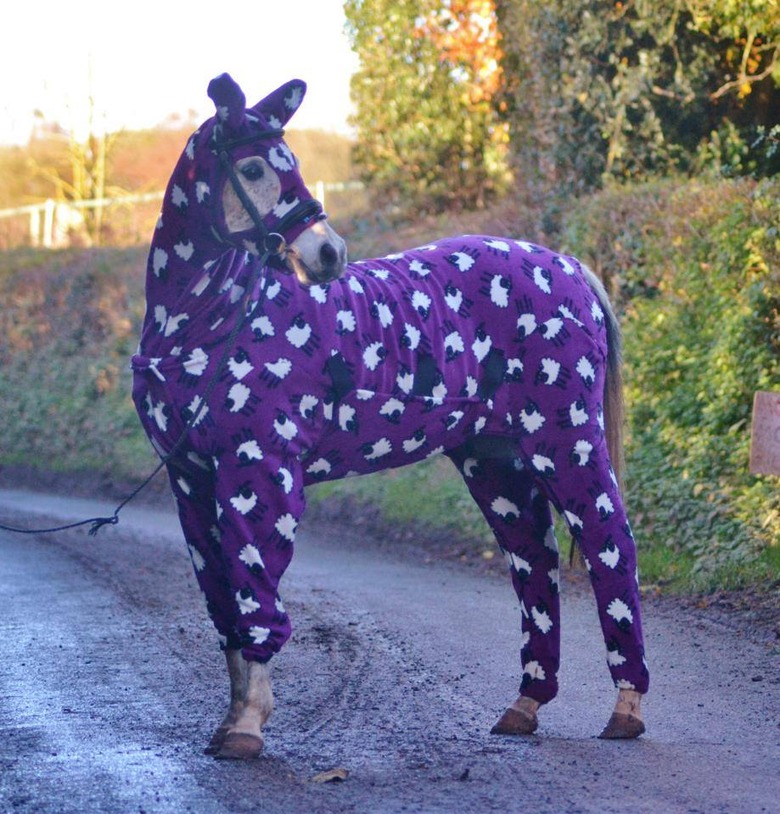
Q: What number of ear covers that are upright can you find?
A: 2